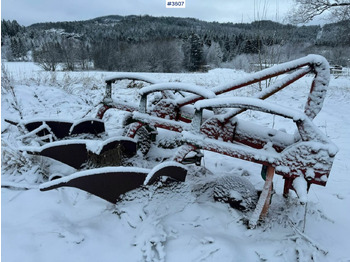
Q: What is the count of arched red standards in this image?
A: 3